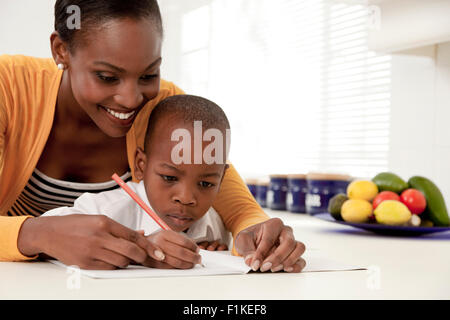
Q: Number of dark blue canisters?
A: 5